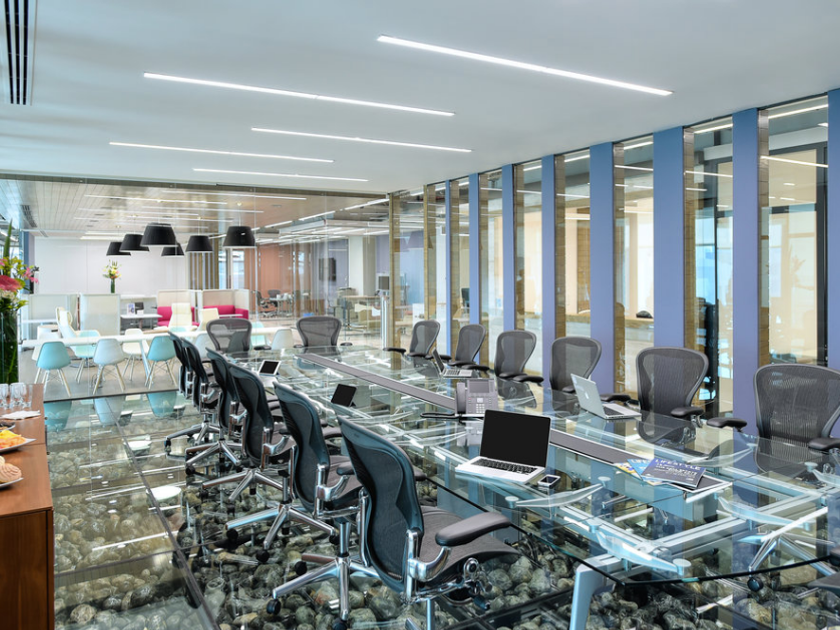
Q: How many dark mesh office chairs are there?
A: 14